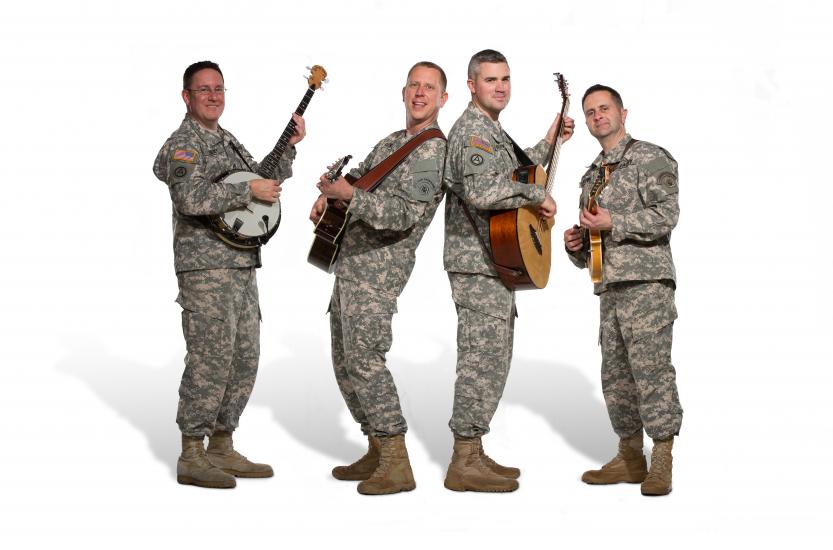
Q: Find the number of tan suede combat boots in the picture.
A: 8